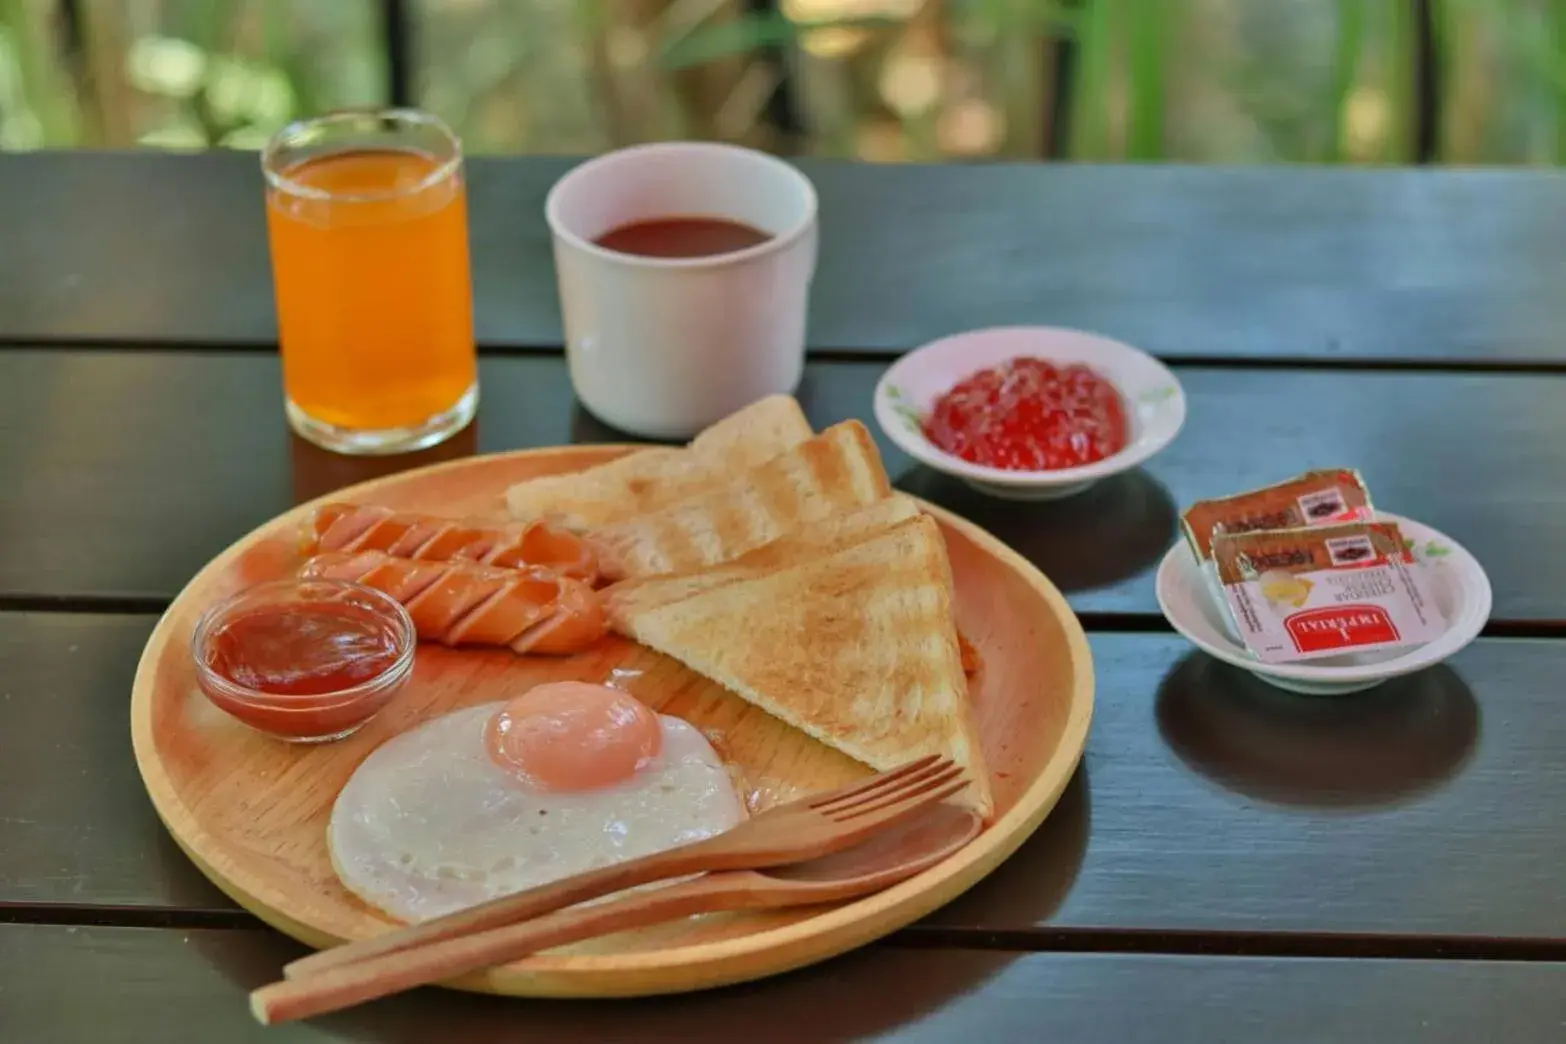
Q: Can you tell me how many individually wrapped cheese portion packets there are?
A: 2